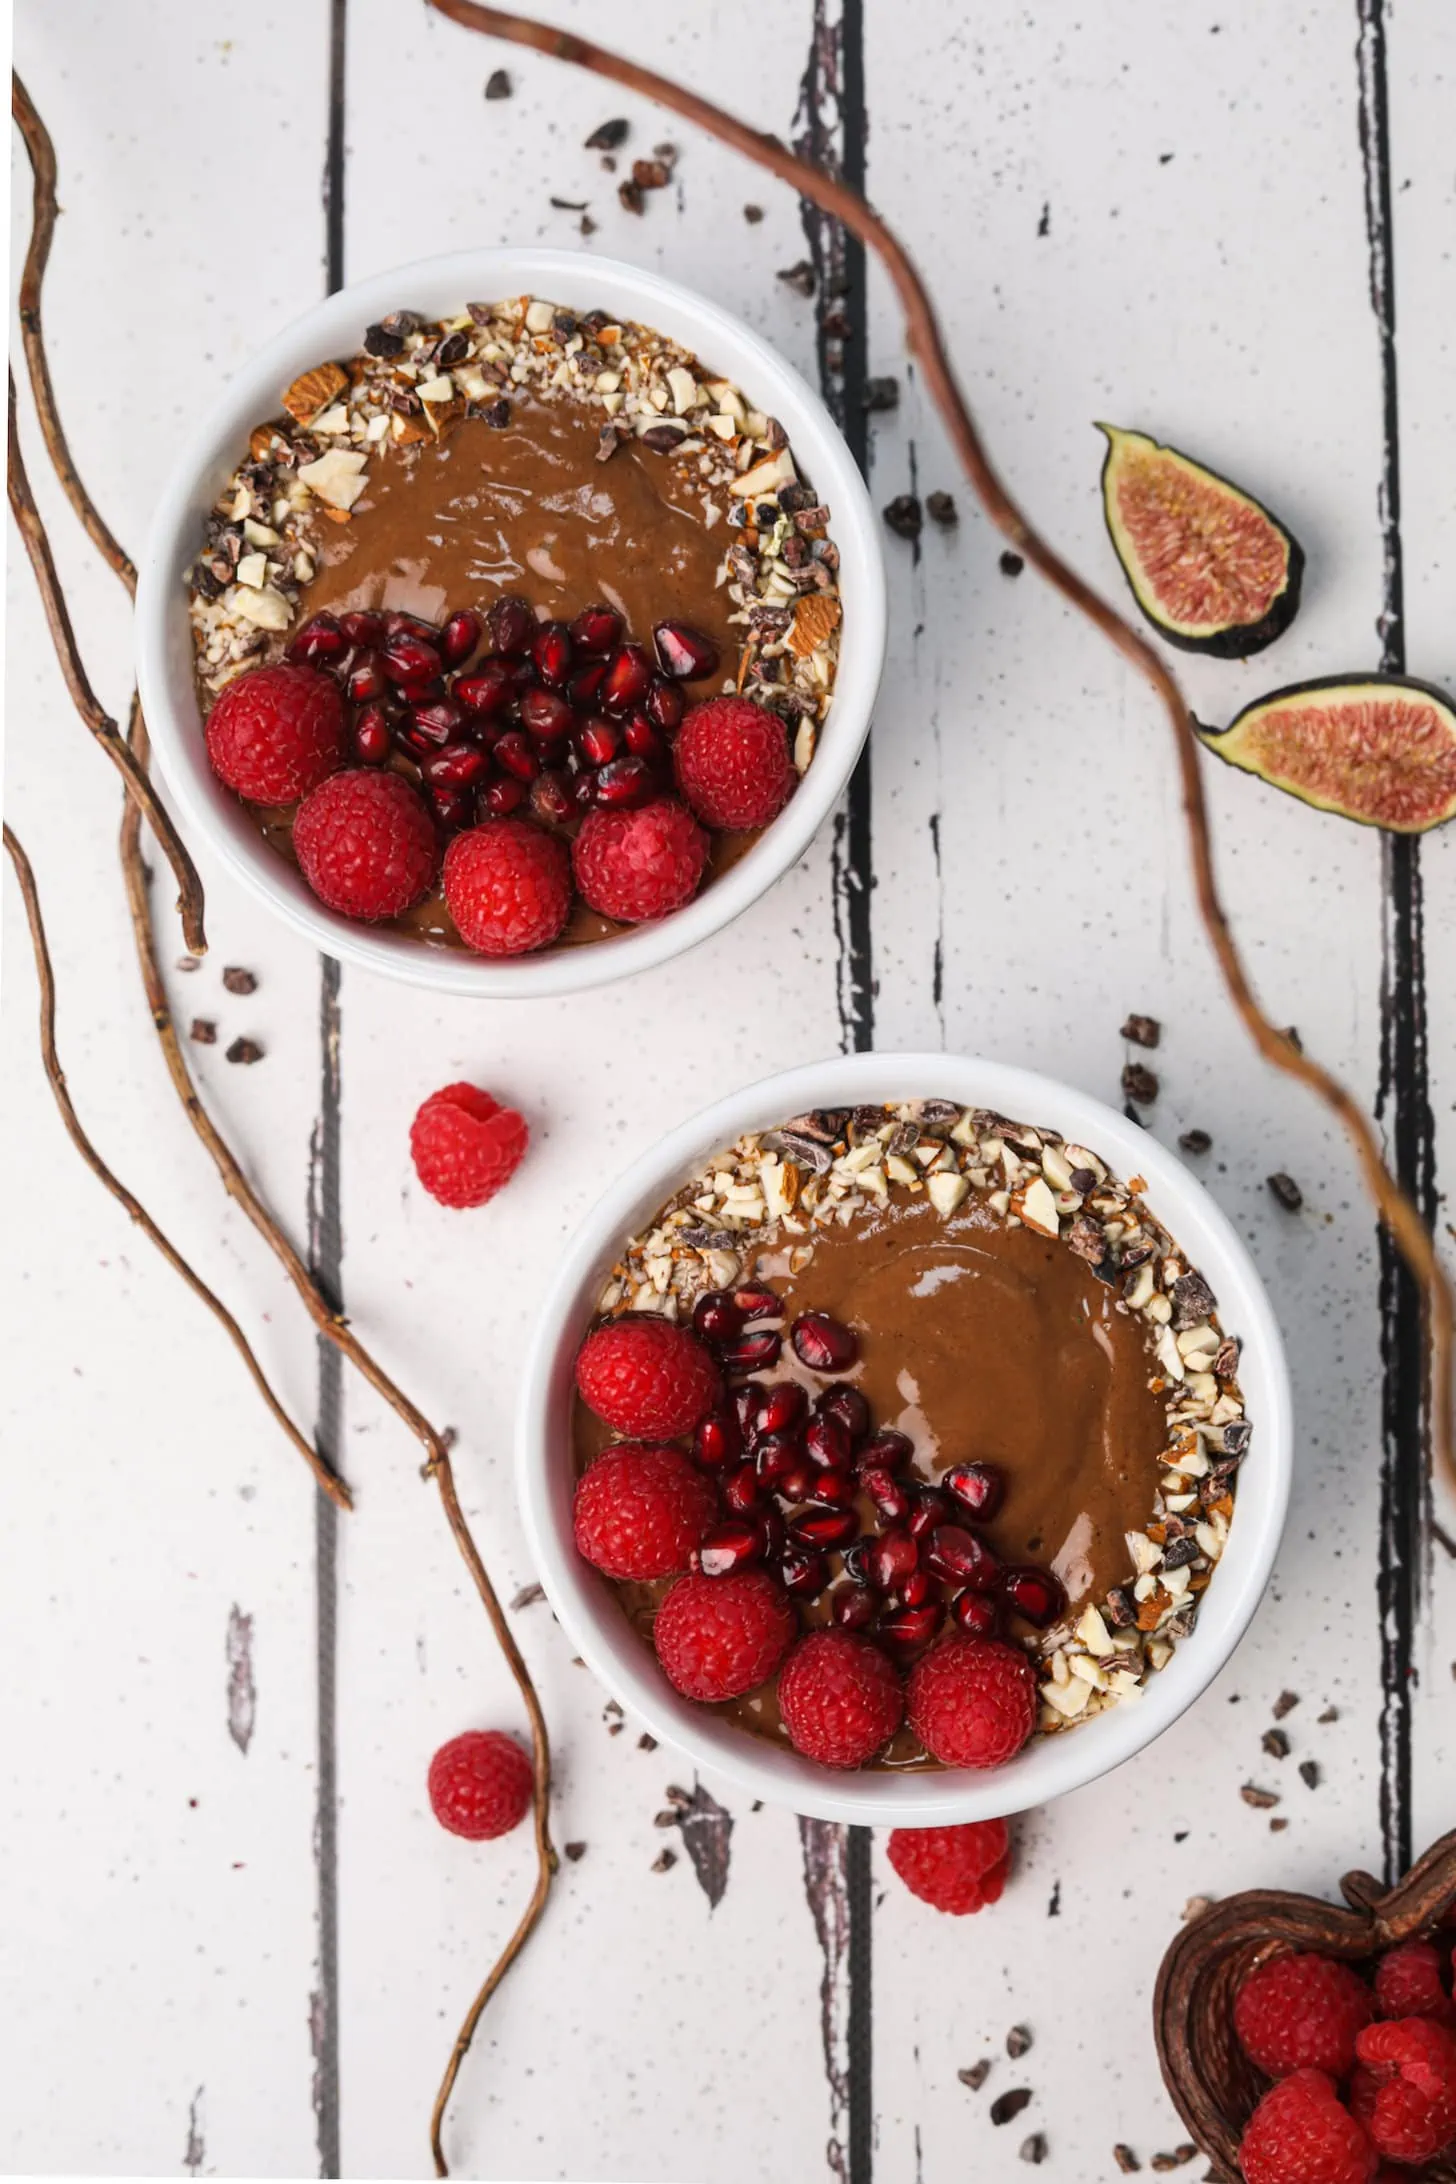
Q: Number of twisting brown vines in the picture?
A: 4